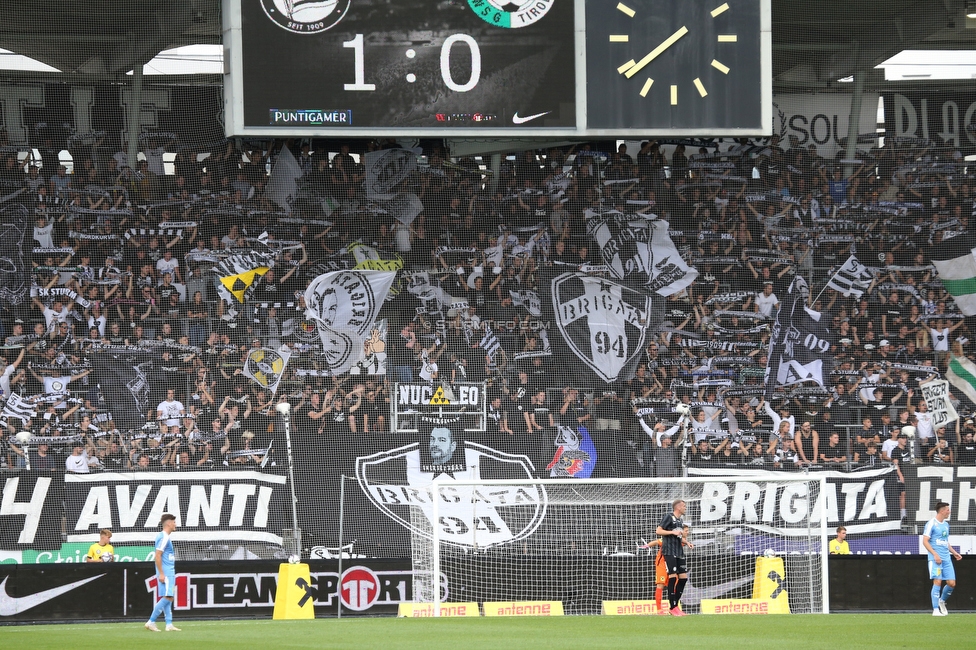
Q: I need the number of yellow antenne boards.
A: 4